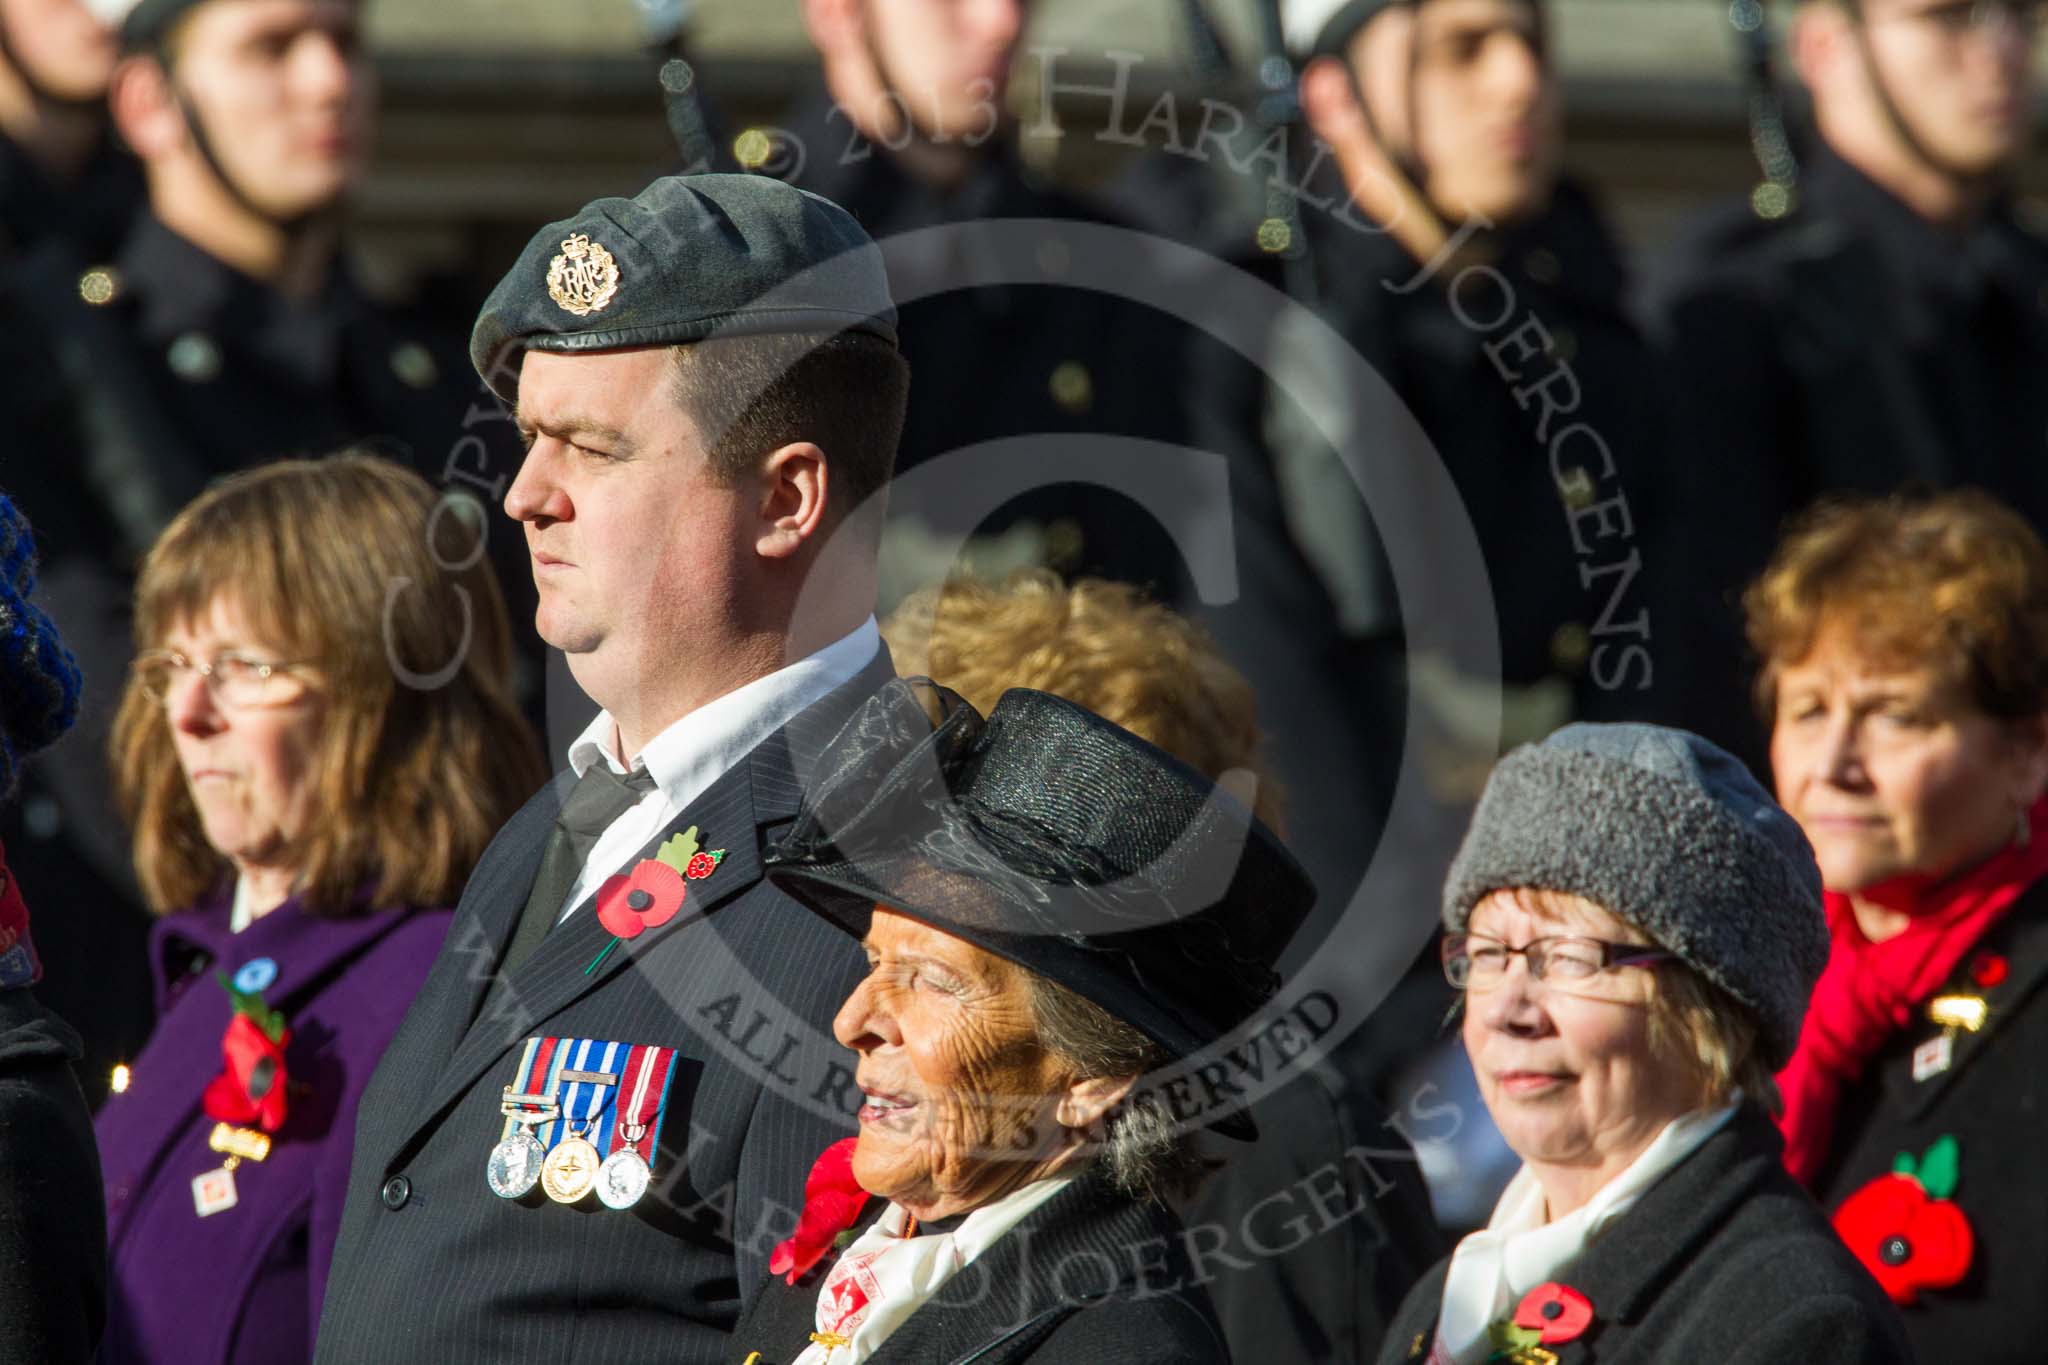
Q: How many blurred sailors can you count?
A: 5